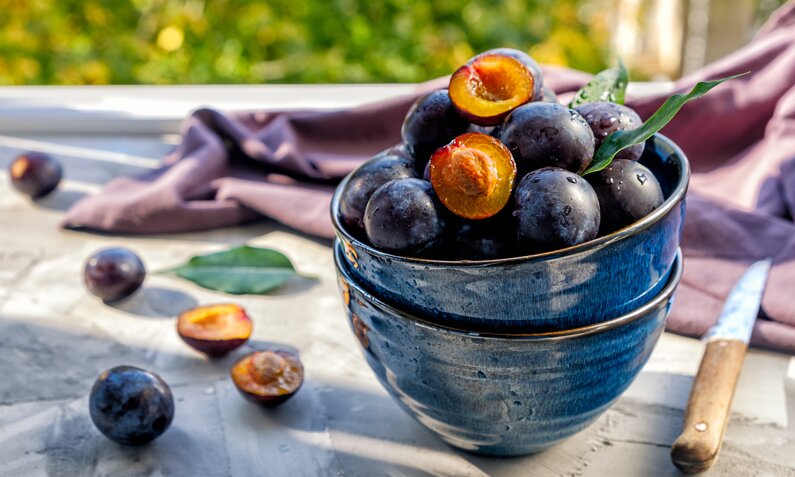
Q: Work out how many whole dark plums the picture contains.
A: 11